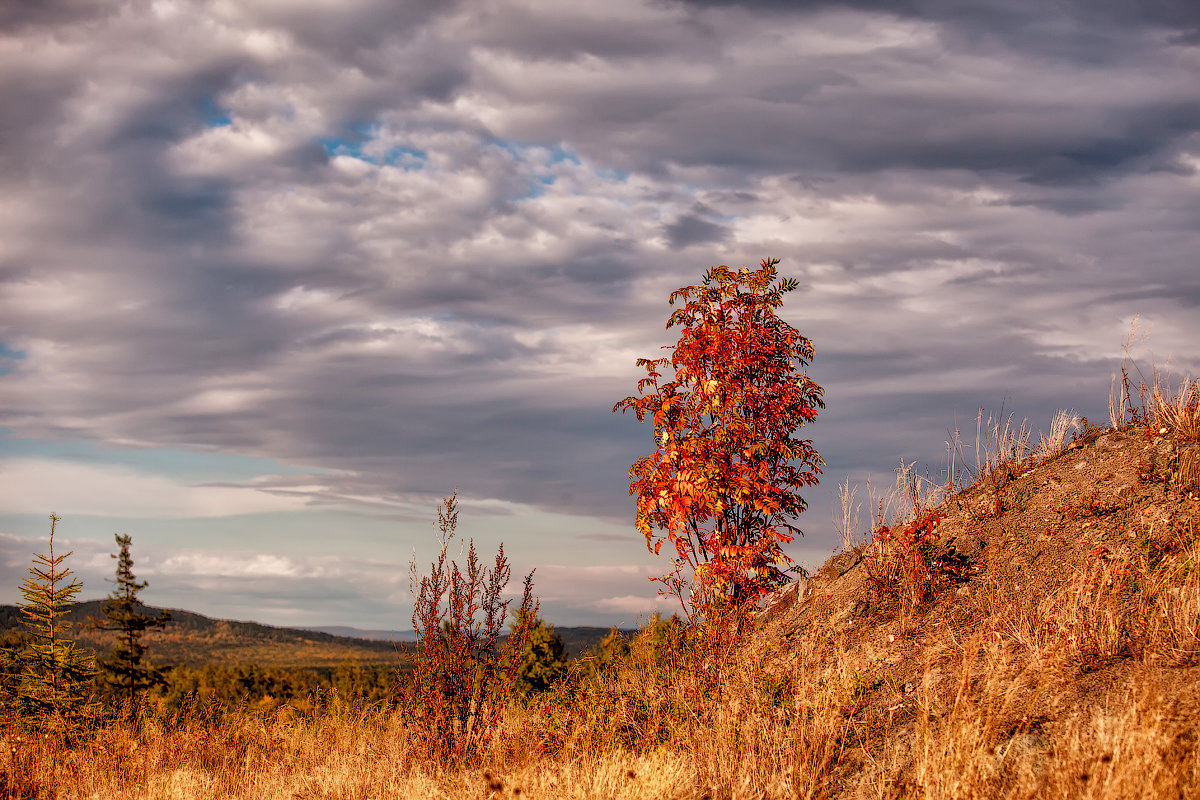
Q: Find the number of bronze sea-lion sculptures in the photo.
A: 0